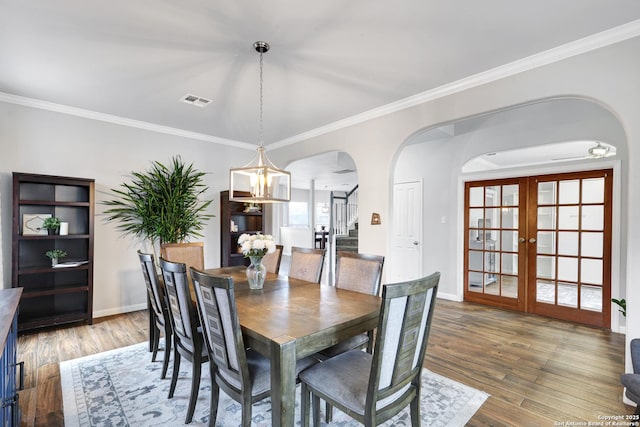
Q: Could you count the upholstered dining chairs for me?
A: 8